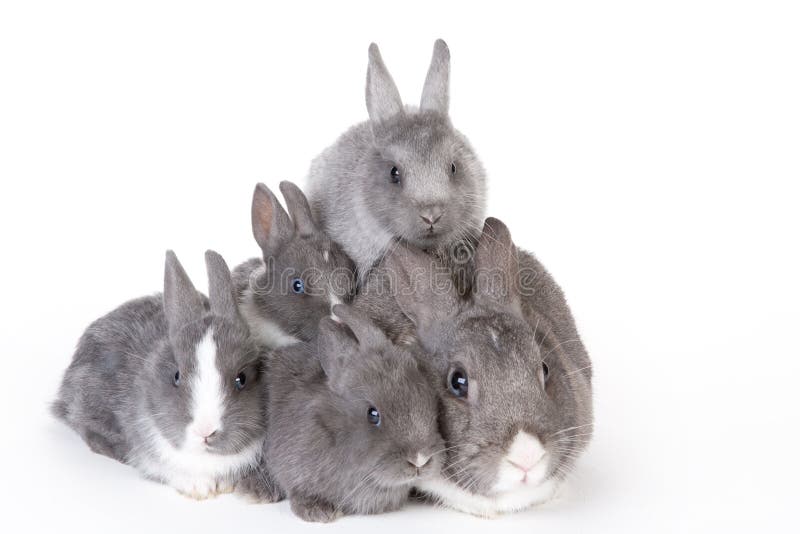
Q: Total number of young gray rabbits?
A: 4